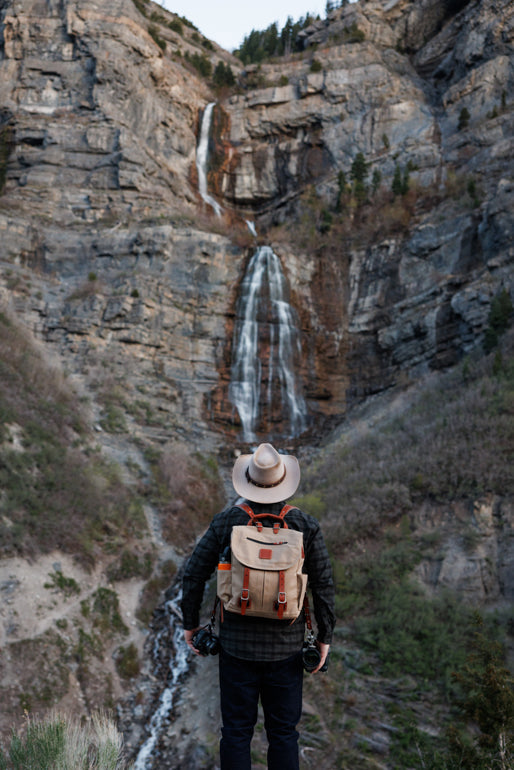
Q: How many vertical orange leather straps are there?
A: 2